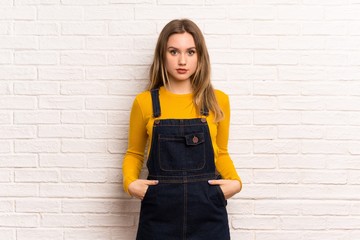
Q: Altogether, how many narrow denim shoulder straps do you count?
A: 2